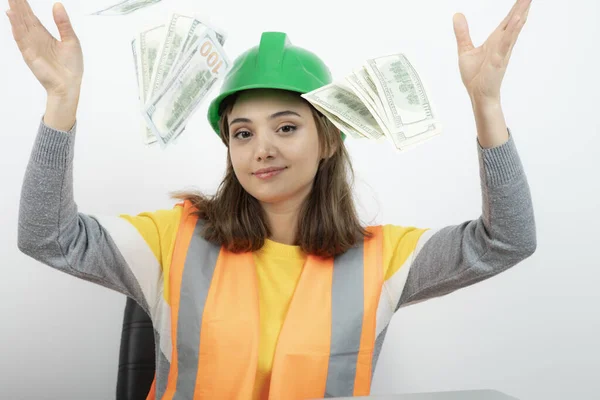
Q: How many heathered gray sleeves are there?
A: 2